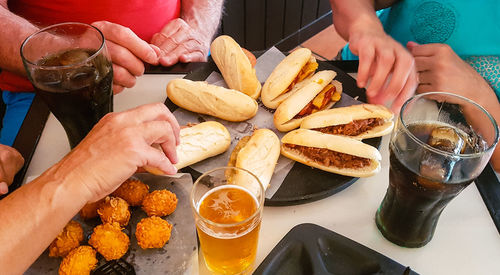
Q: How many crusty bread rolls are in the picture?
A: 8